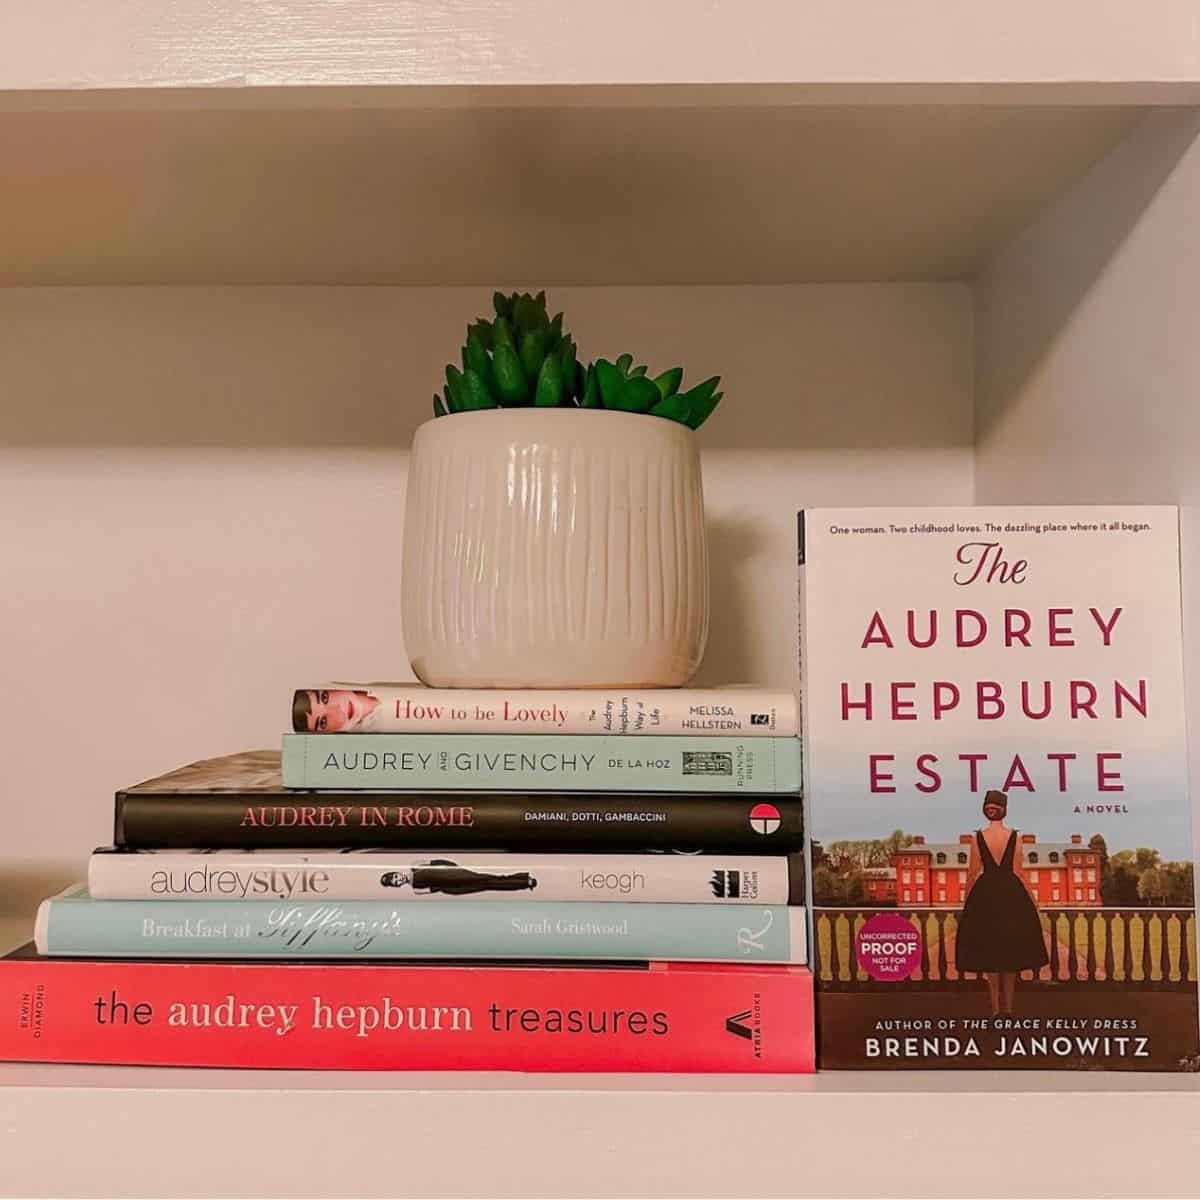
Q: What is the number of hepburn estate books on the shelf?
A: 1